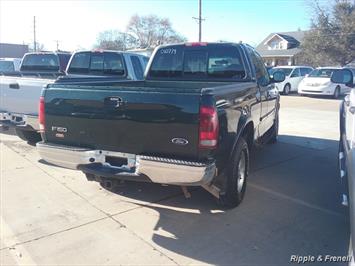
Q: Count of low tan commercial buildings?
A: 1